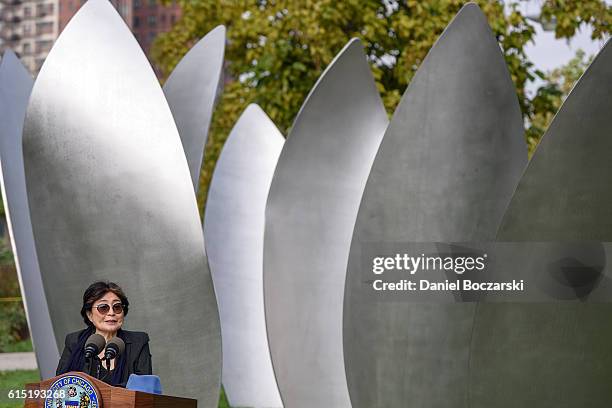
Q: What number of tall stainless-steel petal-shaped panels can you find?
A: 7